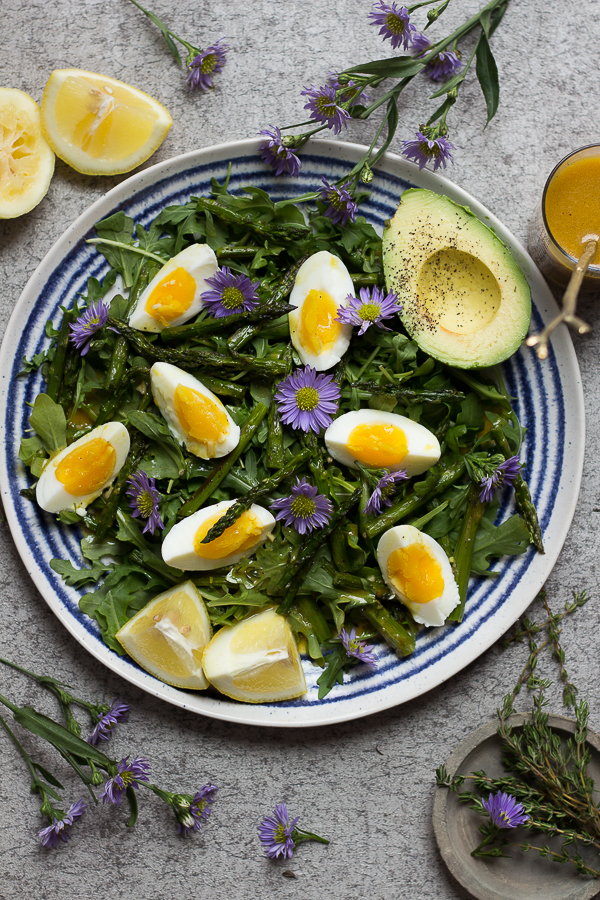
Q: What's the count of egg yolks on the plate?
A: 7